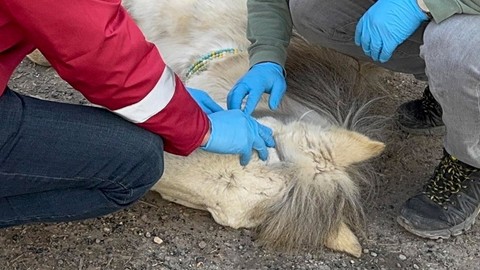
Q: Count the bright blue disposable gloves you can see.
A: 4